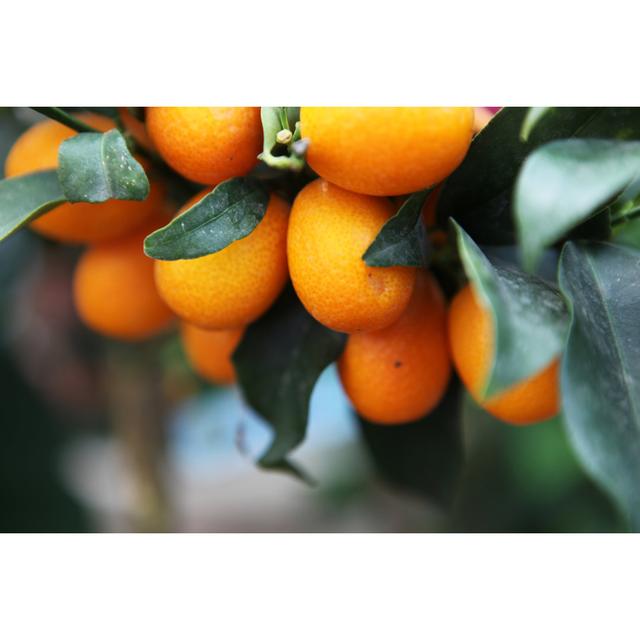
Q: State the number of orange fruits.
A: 9